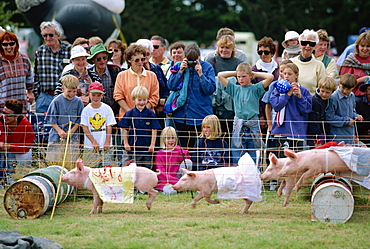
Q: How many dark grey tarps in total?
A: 1